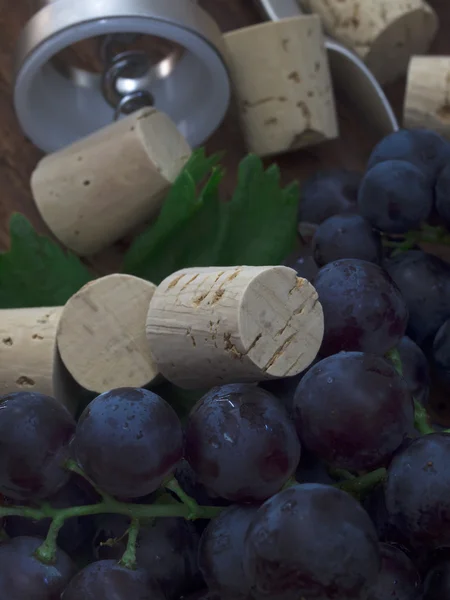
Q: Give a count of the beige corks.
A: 7